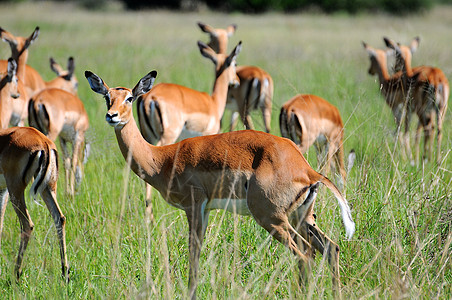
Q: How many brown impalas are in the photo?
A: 11